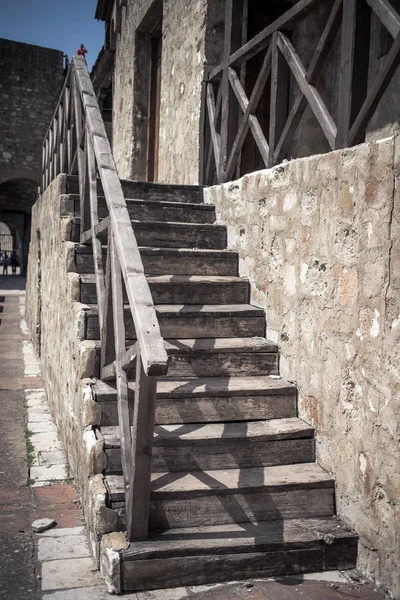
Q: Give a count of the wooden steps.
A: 11